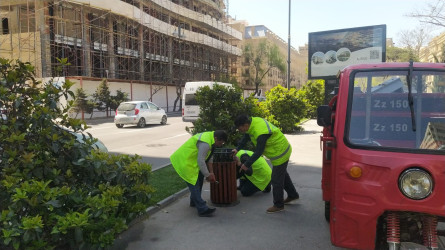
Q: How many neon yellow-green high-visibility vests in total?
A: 3